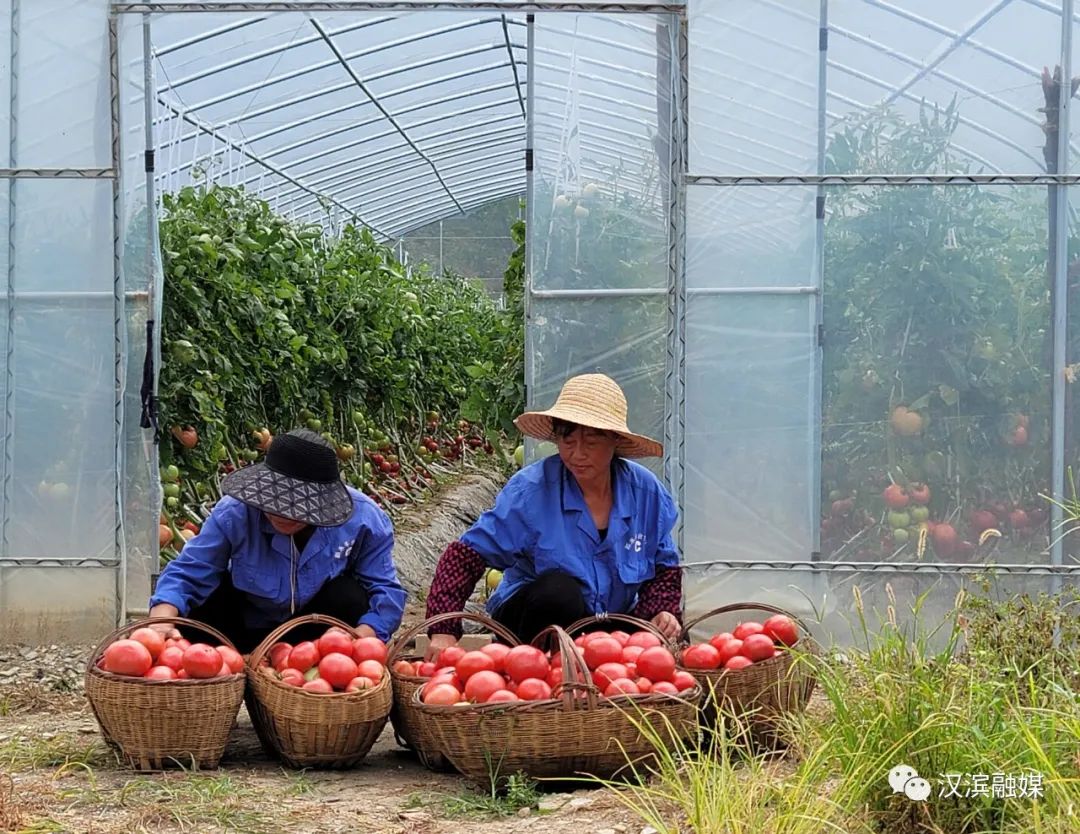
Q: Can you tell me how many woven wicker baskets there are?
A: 6